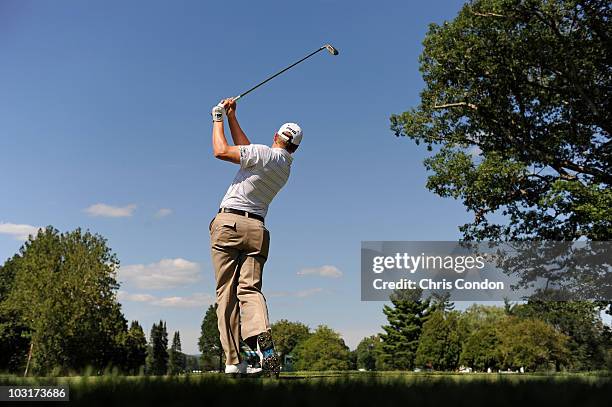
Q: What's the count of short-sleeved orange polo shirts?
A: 0